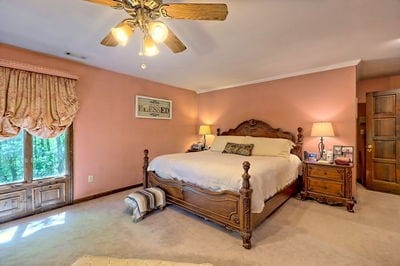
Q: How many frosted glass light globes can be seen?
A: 3